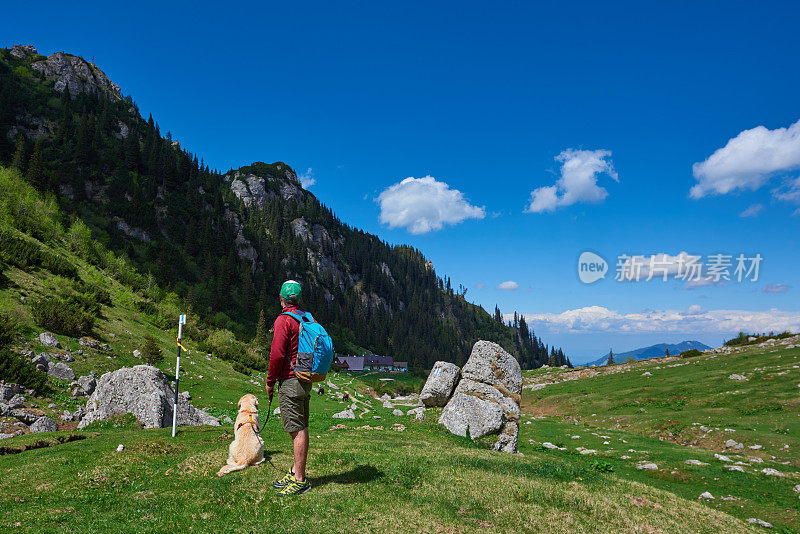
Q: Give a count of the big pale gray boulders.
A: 3